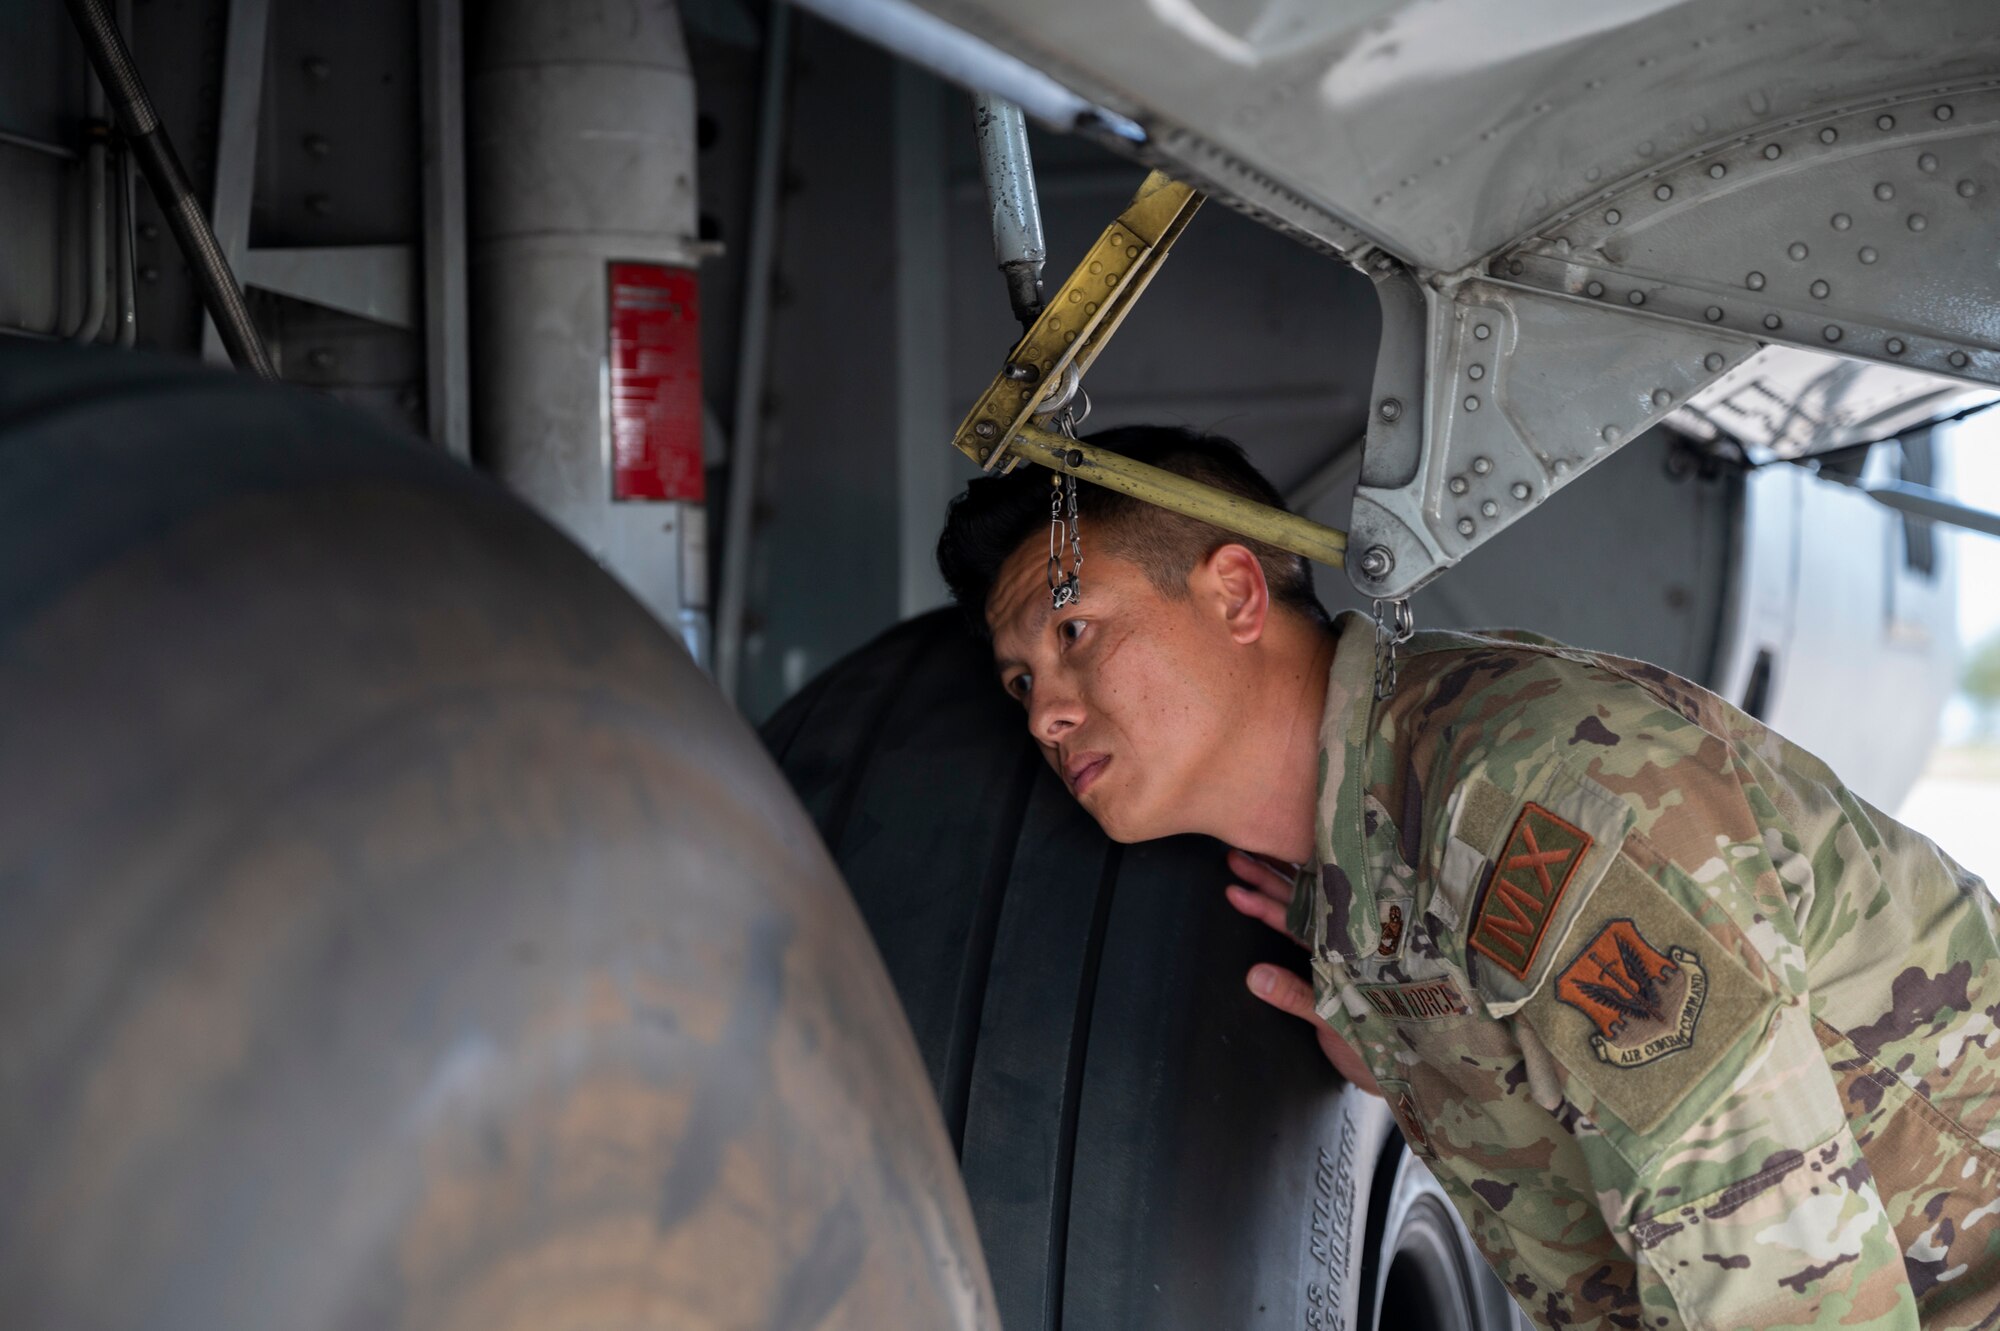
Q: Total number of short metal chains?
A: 2